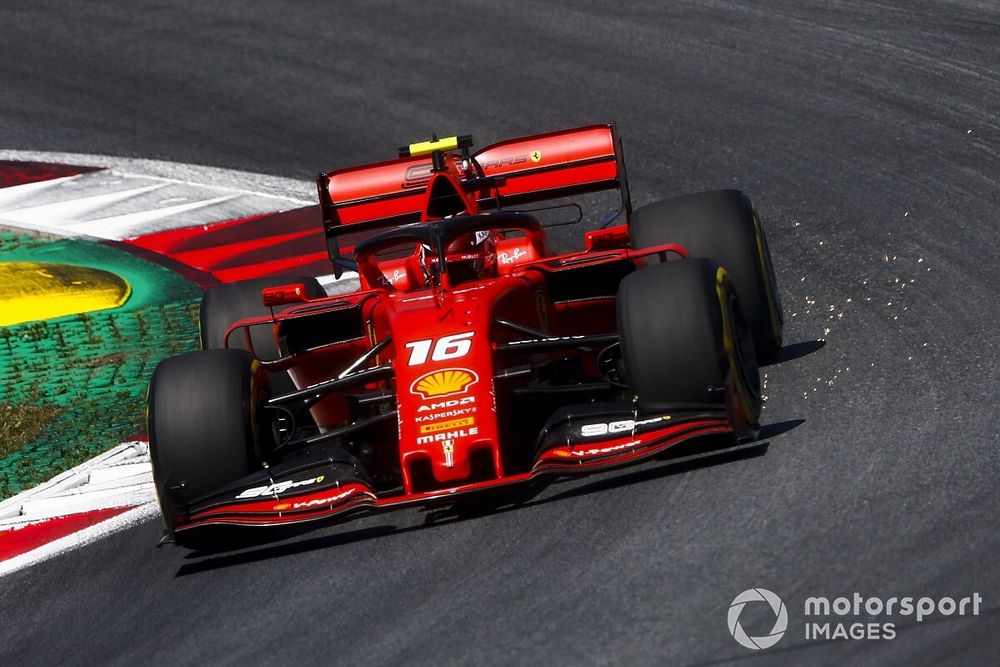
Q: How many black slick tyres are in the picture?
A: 4